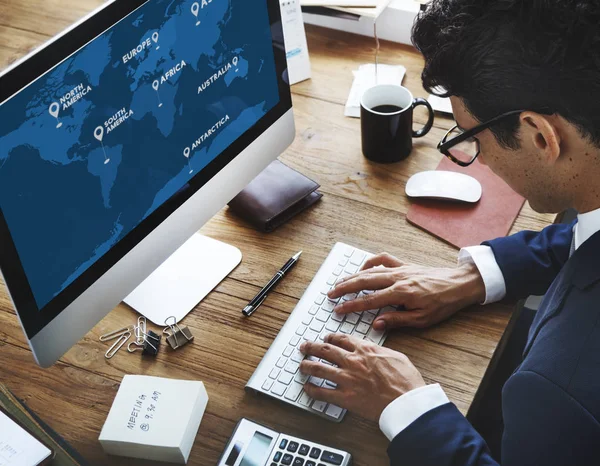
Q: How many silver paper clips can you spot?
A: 3